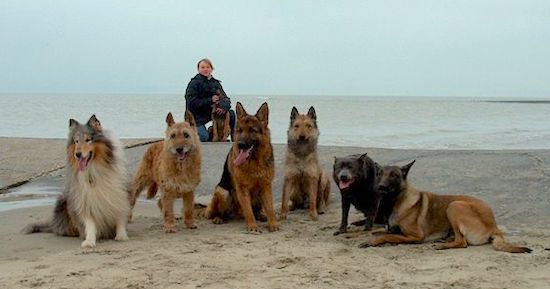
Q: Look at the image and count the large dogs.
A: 6